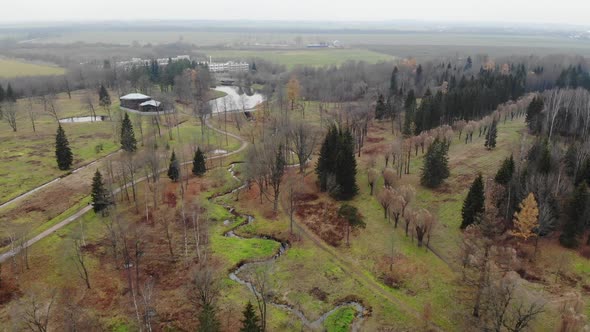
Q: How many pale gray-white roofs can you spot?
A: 2